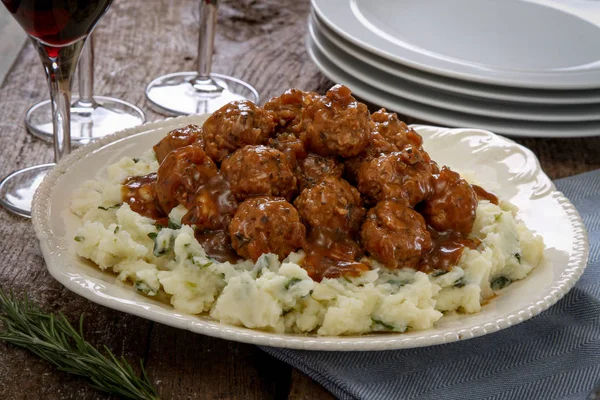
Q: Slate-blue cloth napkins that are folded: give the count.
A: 1